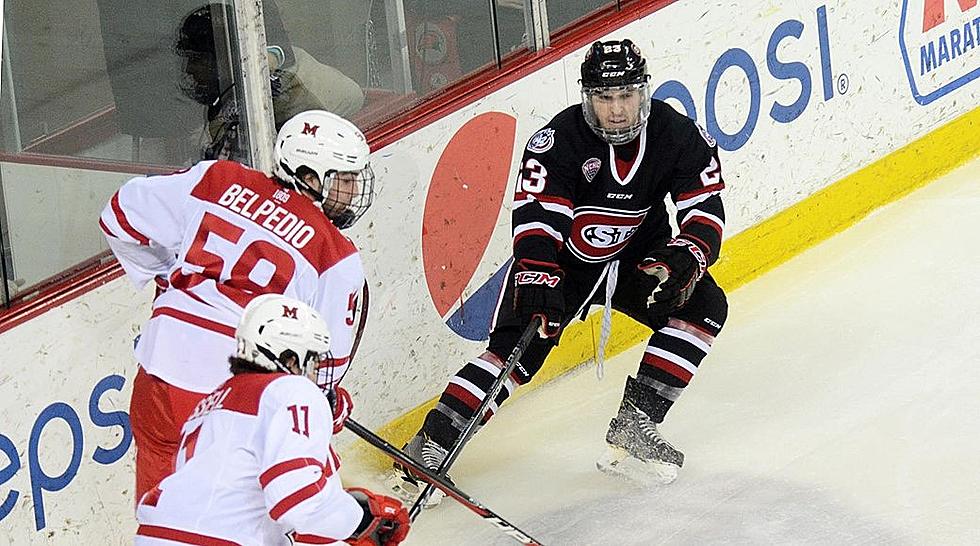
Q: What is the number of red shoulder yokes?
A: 2